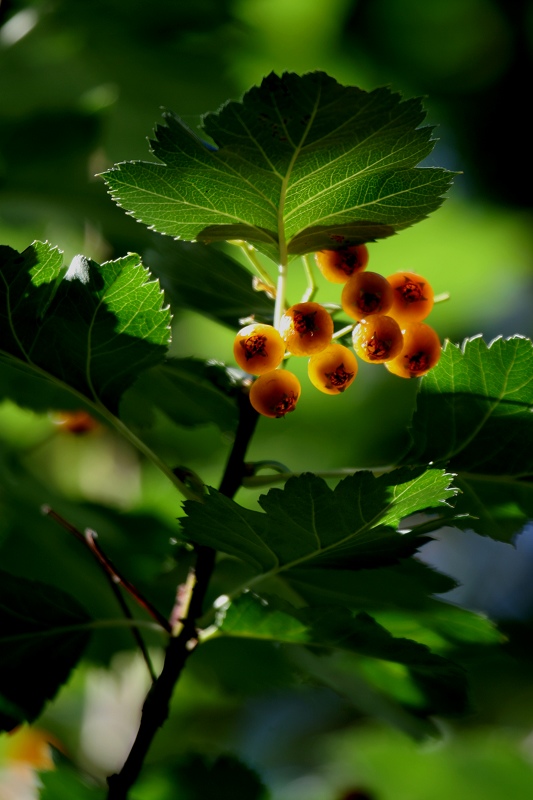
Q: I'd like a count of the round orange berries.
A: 9